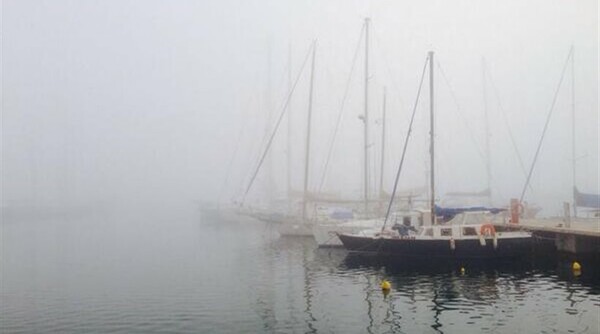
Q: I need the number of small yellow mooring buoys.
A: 3